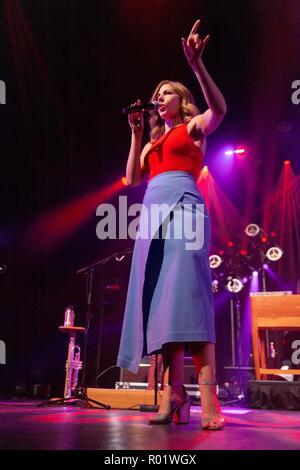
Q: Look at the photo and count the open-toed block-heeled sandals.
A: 2